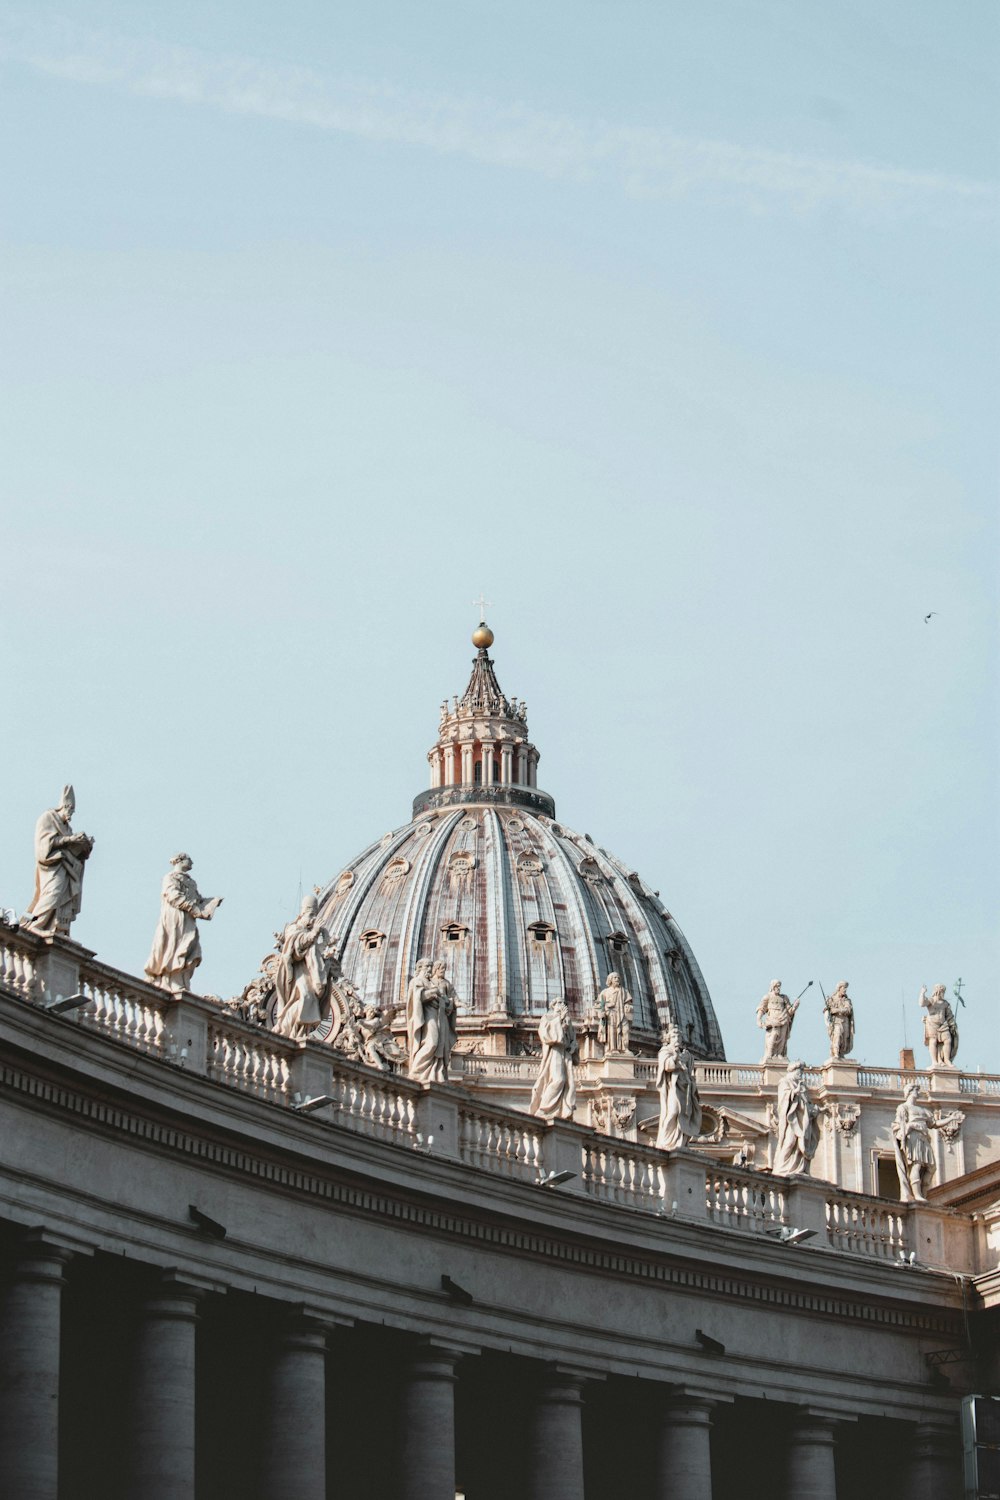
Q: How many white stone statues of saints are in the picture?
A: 13